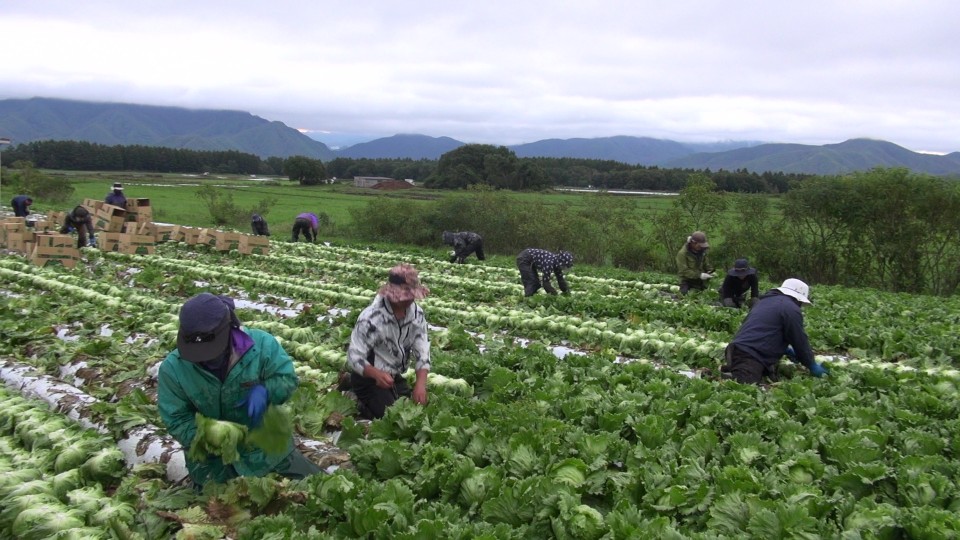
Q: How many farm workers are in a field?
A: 12